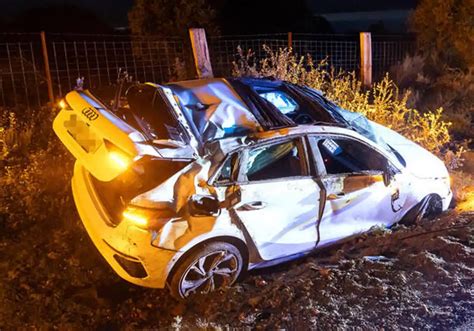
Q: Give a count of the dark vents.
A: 1